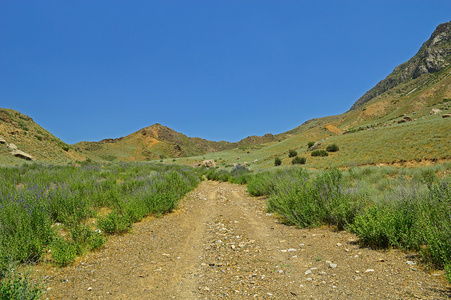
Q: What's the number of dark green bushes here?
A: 6